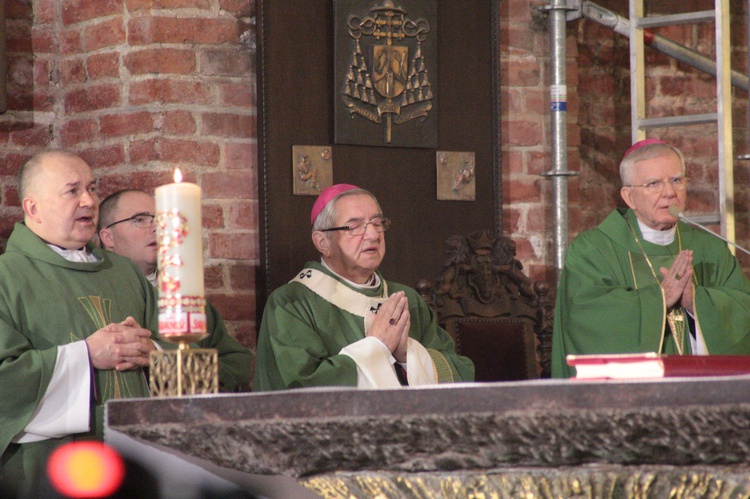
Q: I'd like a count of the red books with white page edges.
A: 1